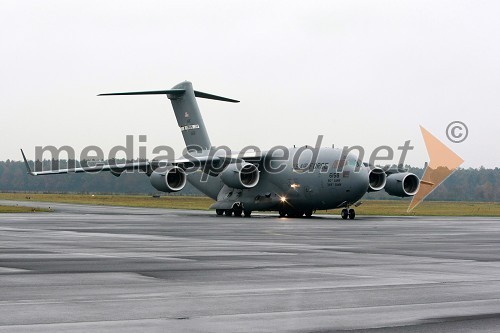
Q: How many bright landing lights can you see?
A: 2